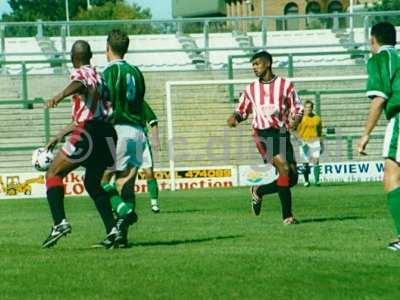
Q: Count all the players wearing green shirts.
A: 3